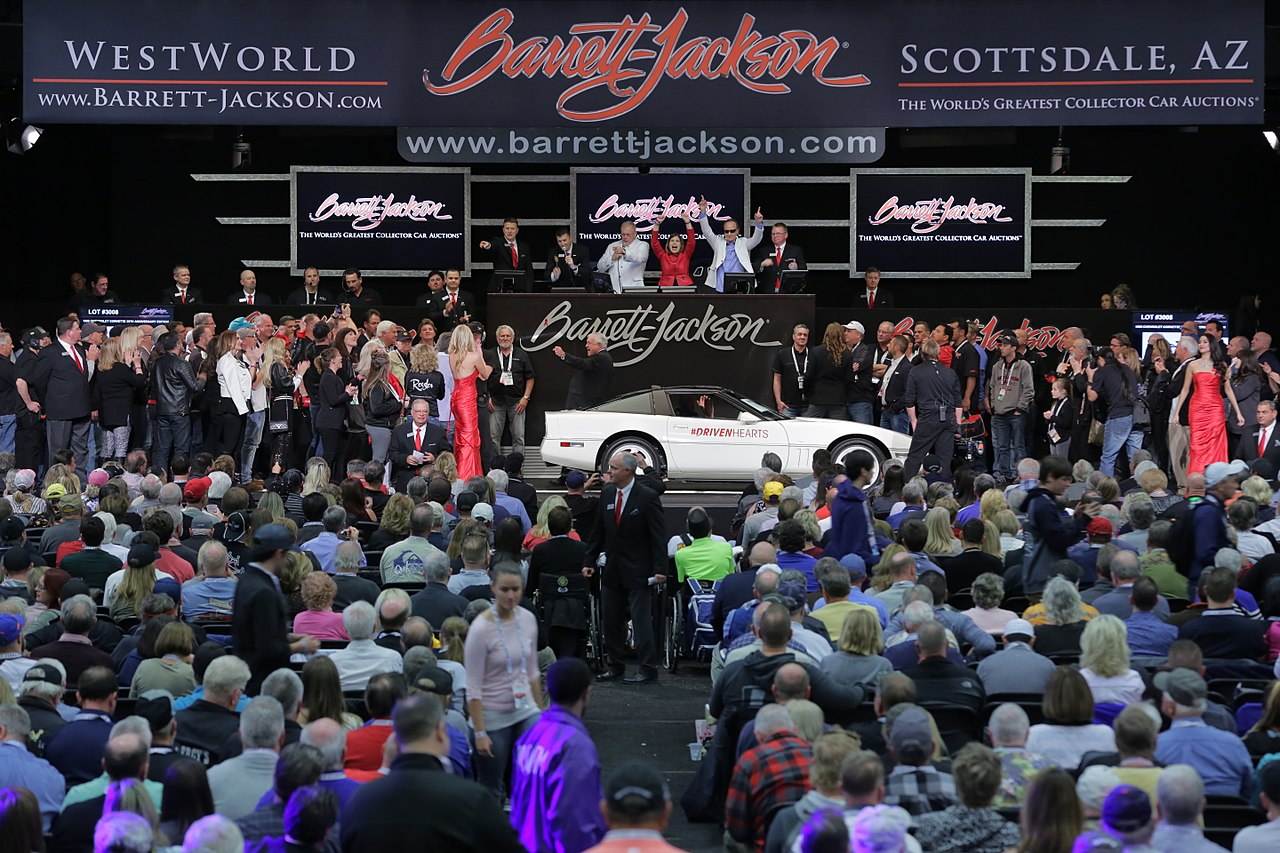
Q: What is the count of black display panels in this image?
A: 3